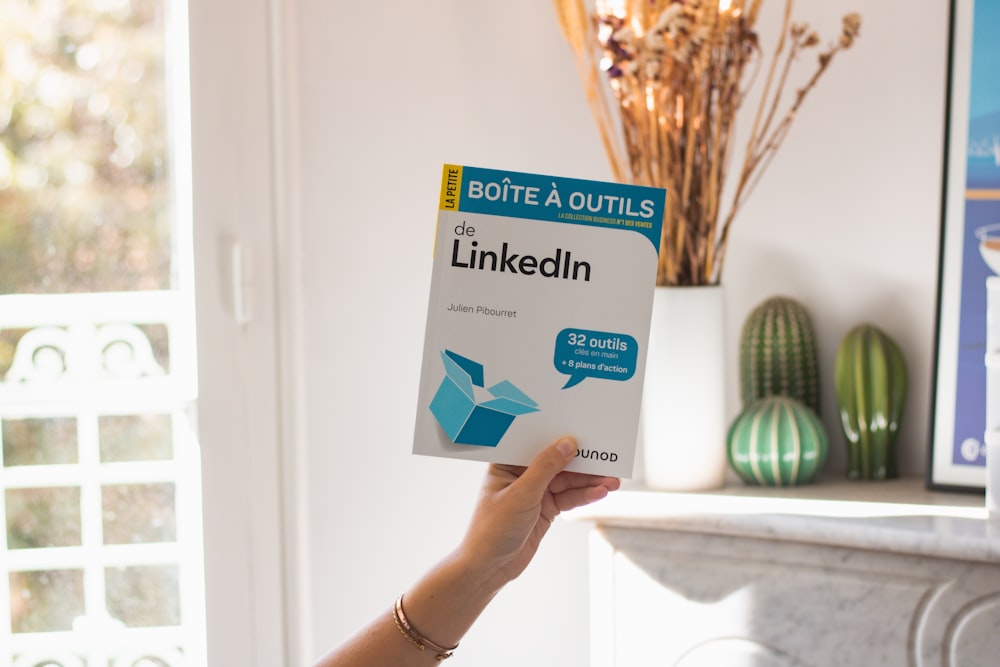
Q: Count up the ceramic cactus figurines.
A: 3